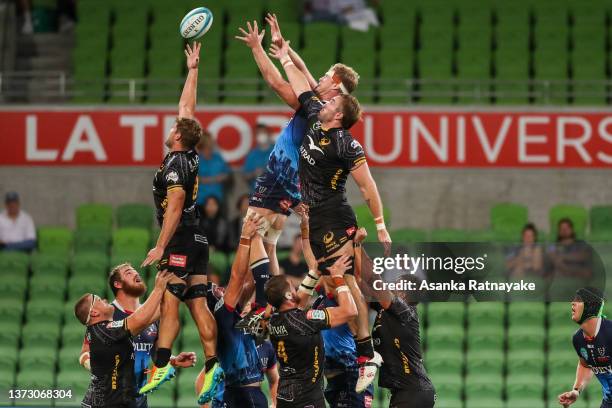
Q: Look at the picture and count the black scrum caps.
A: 1